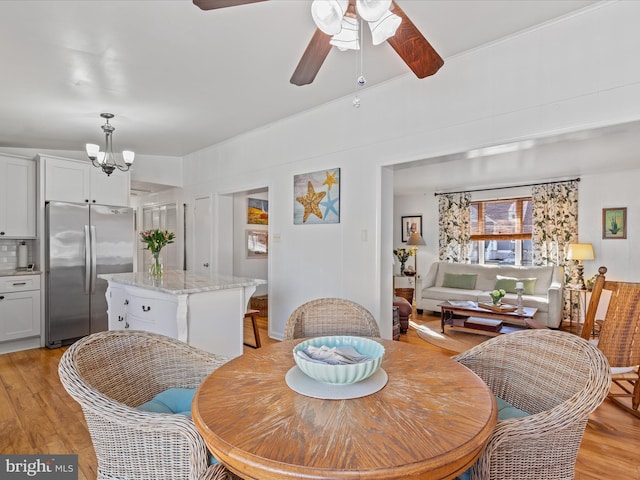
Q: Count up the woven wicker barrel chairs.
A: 3